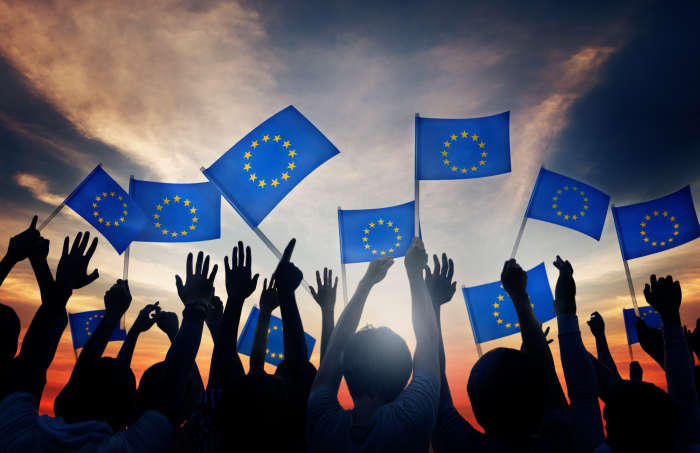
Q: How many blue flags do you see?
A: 11